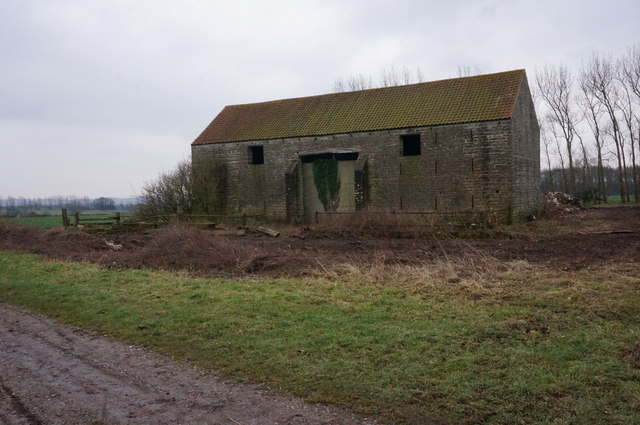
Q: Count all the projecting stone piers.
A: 2